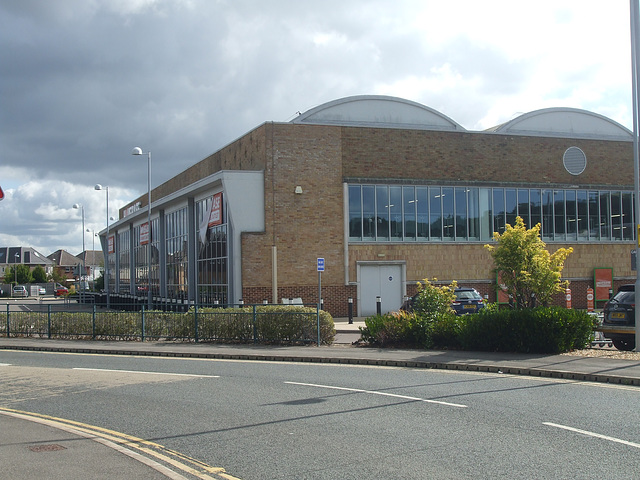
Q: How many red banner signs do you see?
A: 3